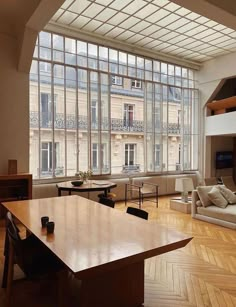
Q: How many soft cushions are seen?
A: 3